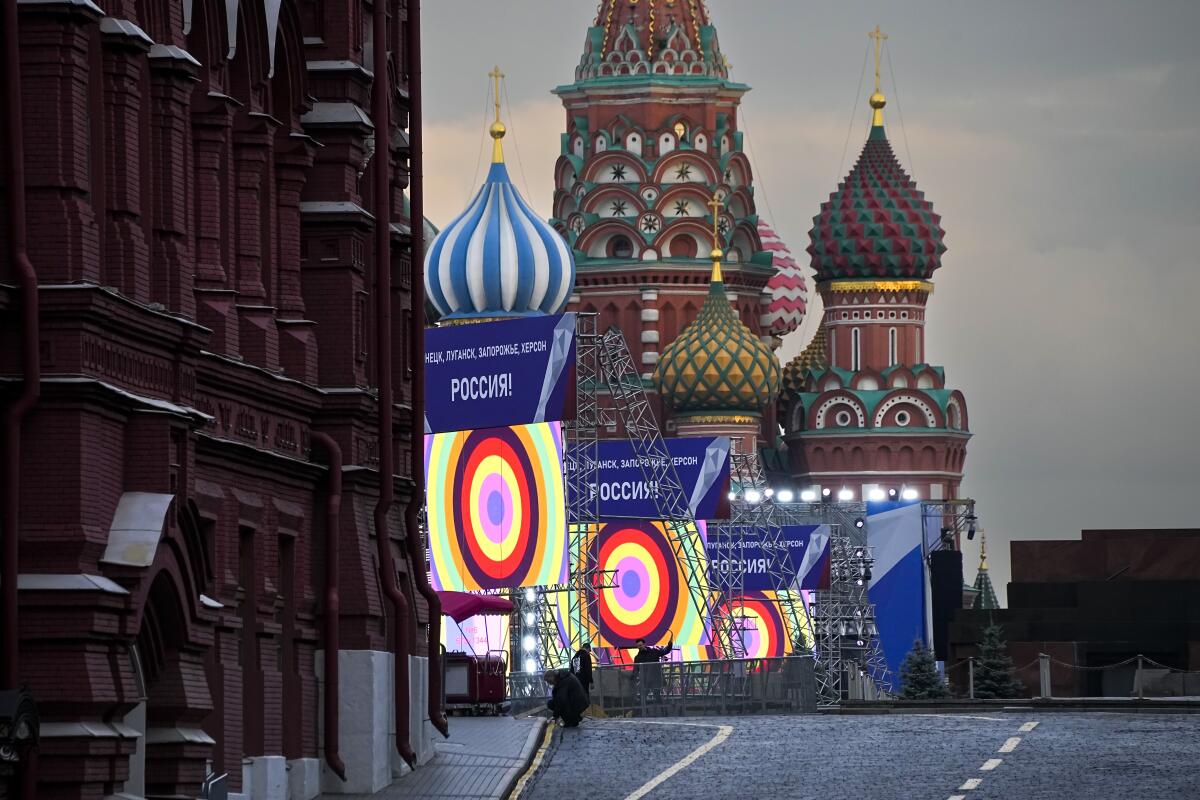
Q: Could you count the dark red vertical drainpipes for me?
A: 4